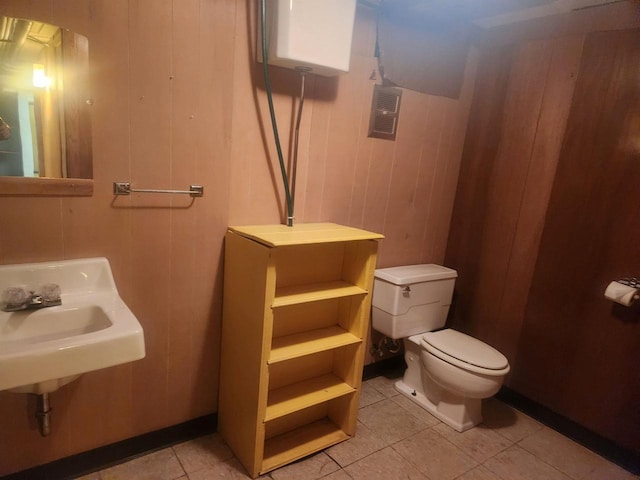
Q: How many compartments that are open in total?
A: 4